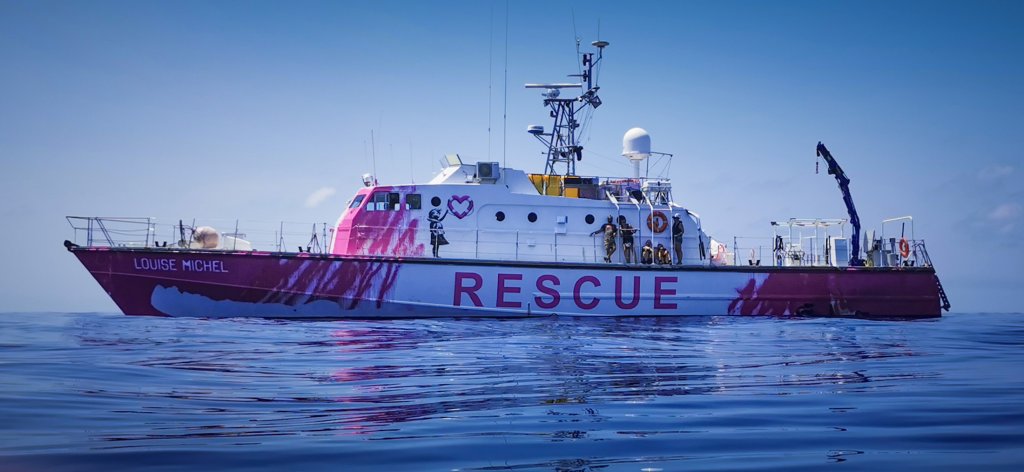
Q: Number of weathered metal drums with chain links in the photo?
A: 0